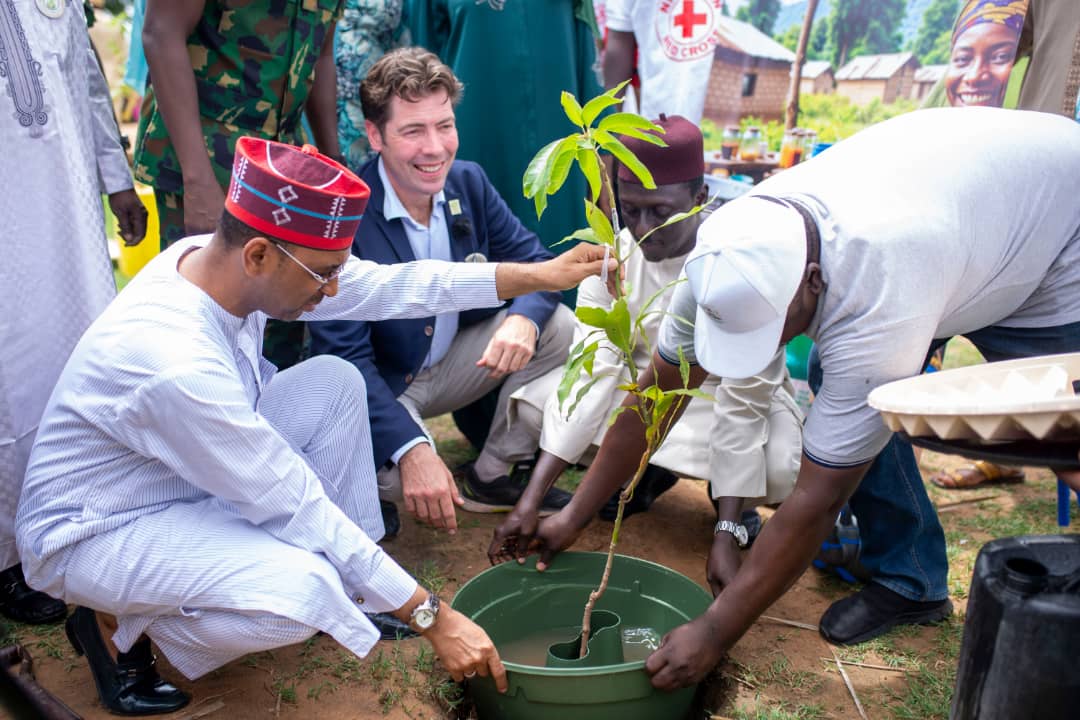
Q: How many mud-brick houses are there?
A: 4